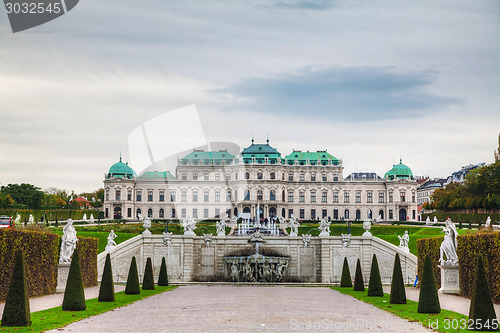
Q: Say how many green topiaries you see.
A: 12